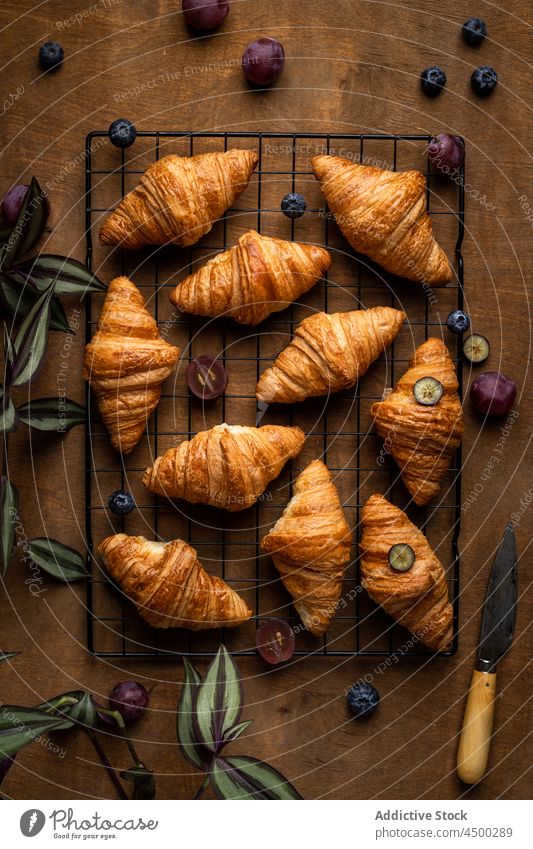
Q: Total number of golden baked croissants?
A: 10